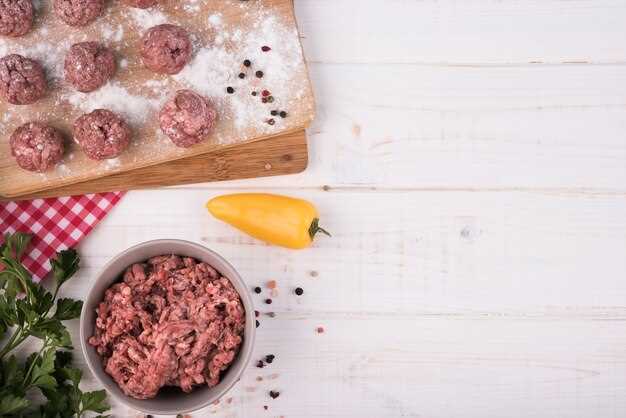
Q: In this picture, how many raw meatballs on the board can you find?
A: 9